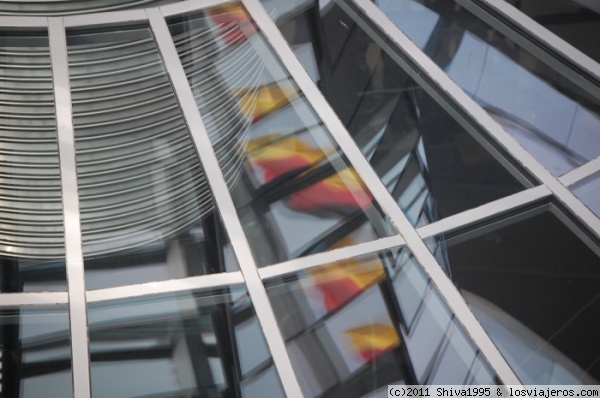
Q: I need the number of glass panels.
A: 11